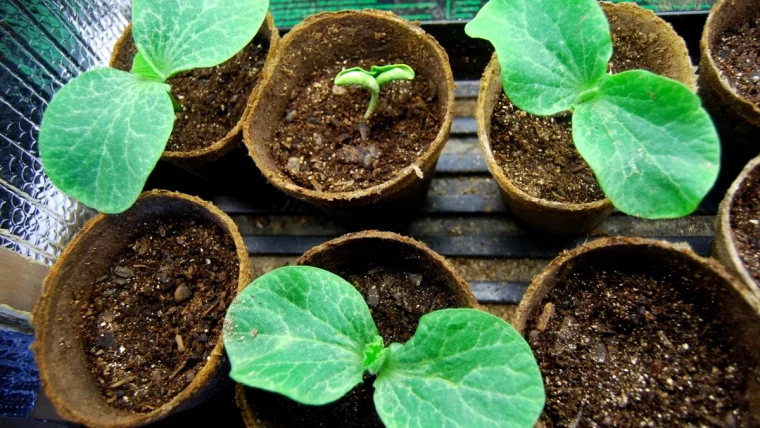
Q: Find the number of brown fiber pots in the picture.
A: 8